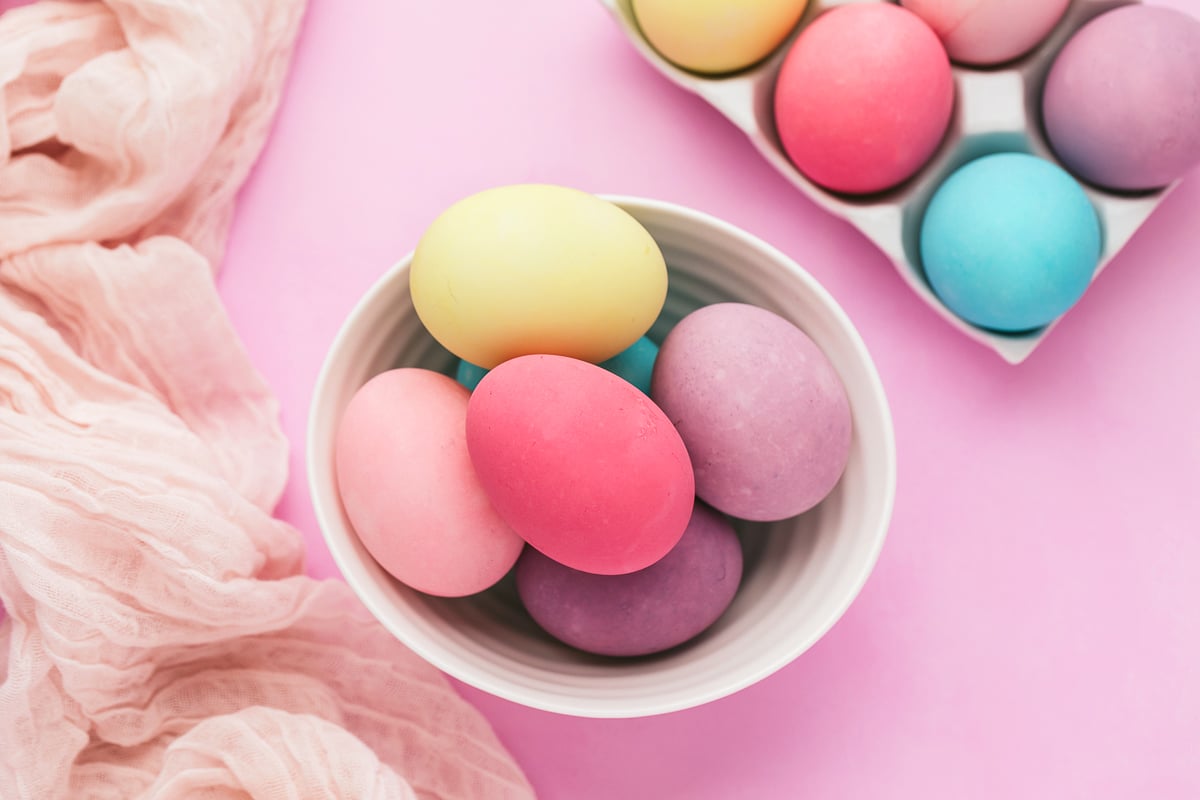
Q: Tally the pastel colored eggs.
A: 11